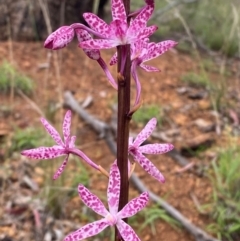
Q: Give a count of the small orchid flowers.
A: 5